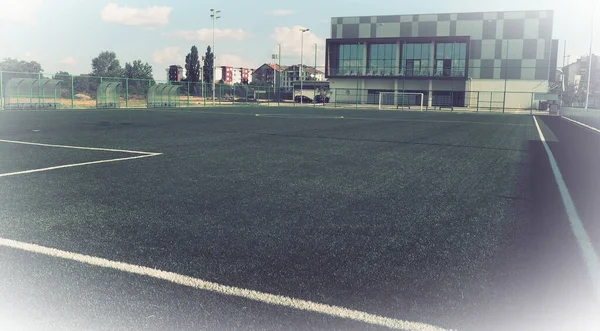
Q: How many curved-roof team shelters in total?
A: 3